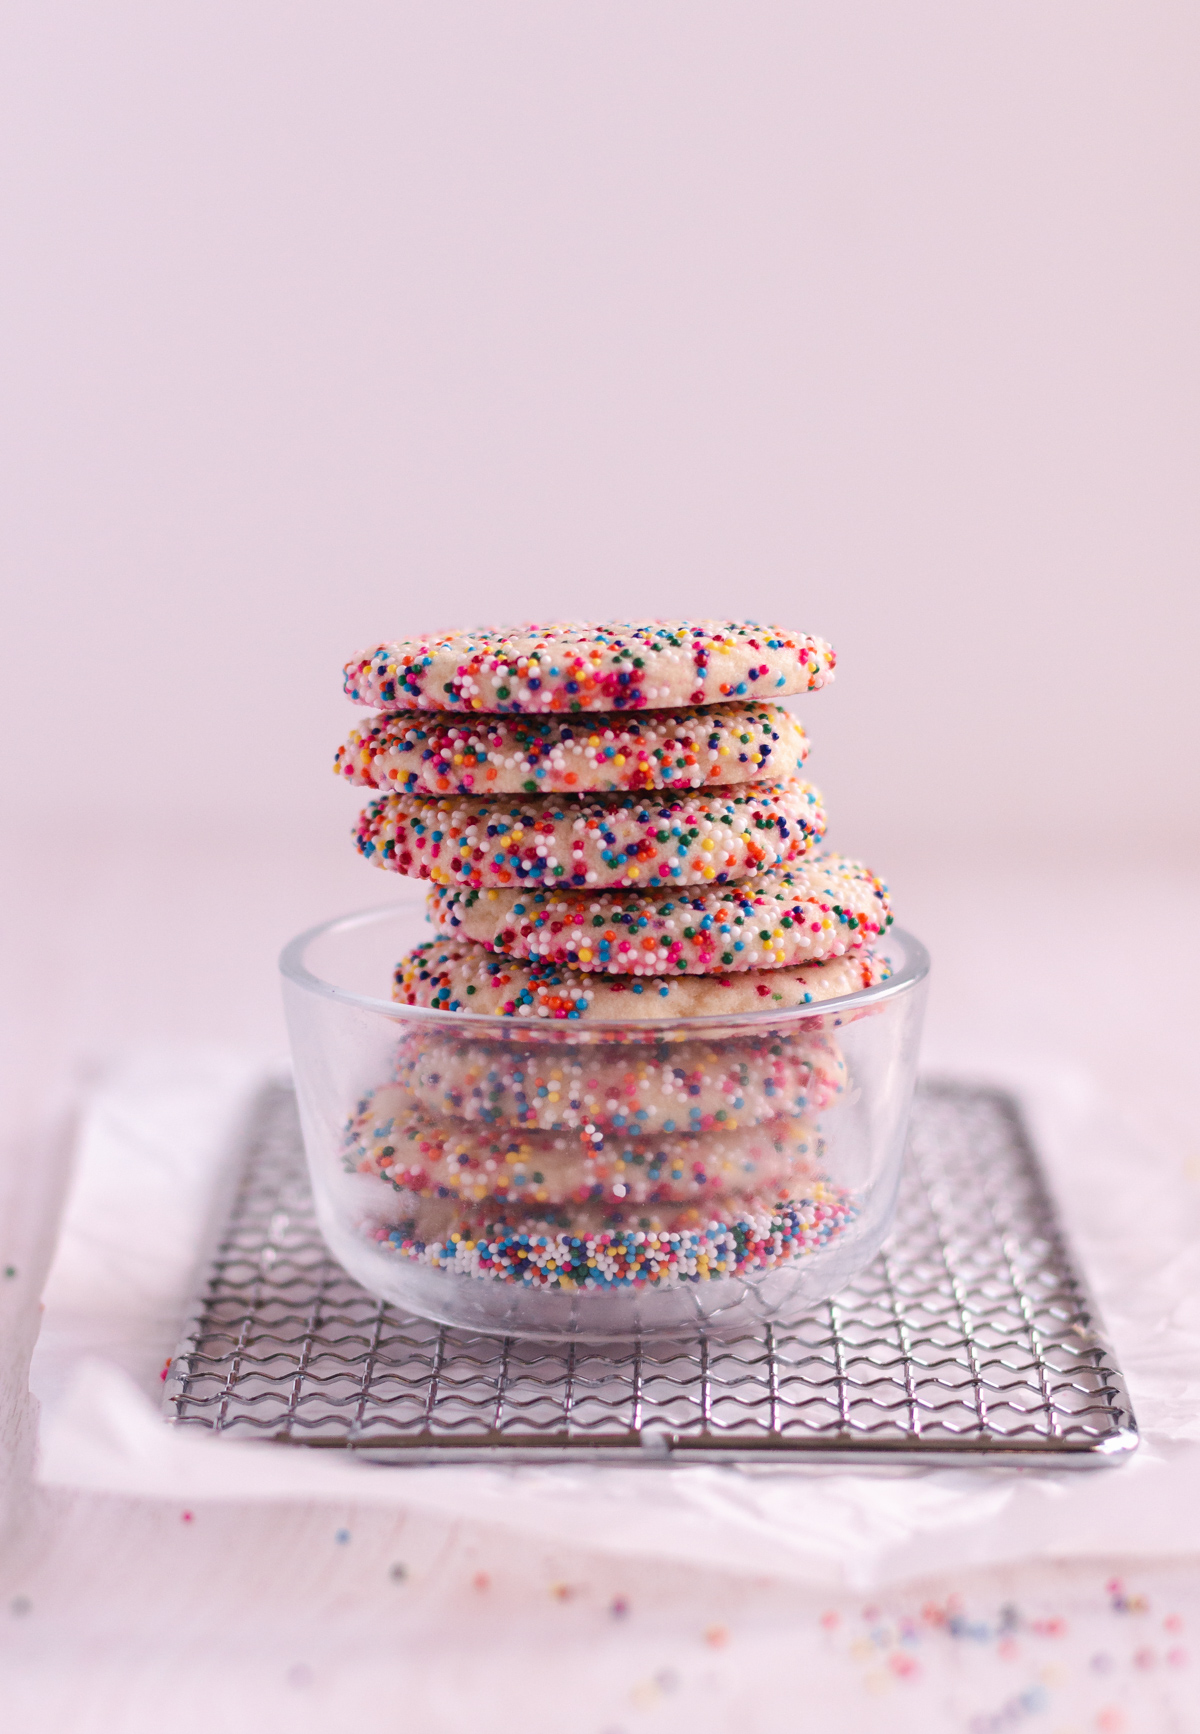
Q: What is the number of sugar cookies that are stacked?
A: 8